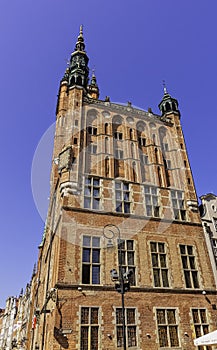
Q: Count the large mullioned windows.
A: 12